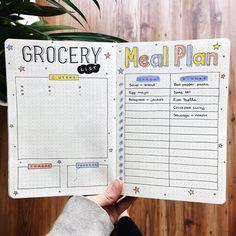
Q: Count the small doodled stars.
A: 13